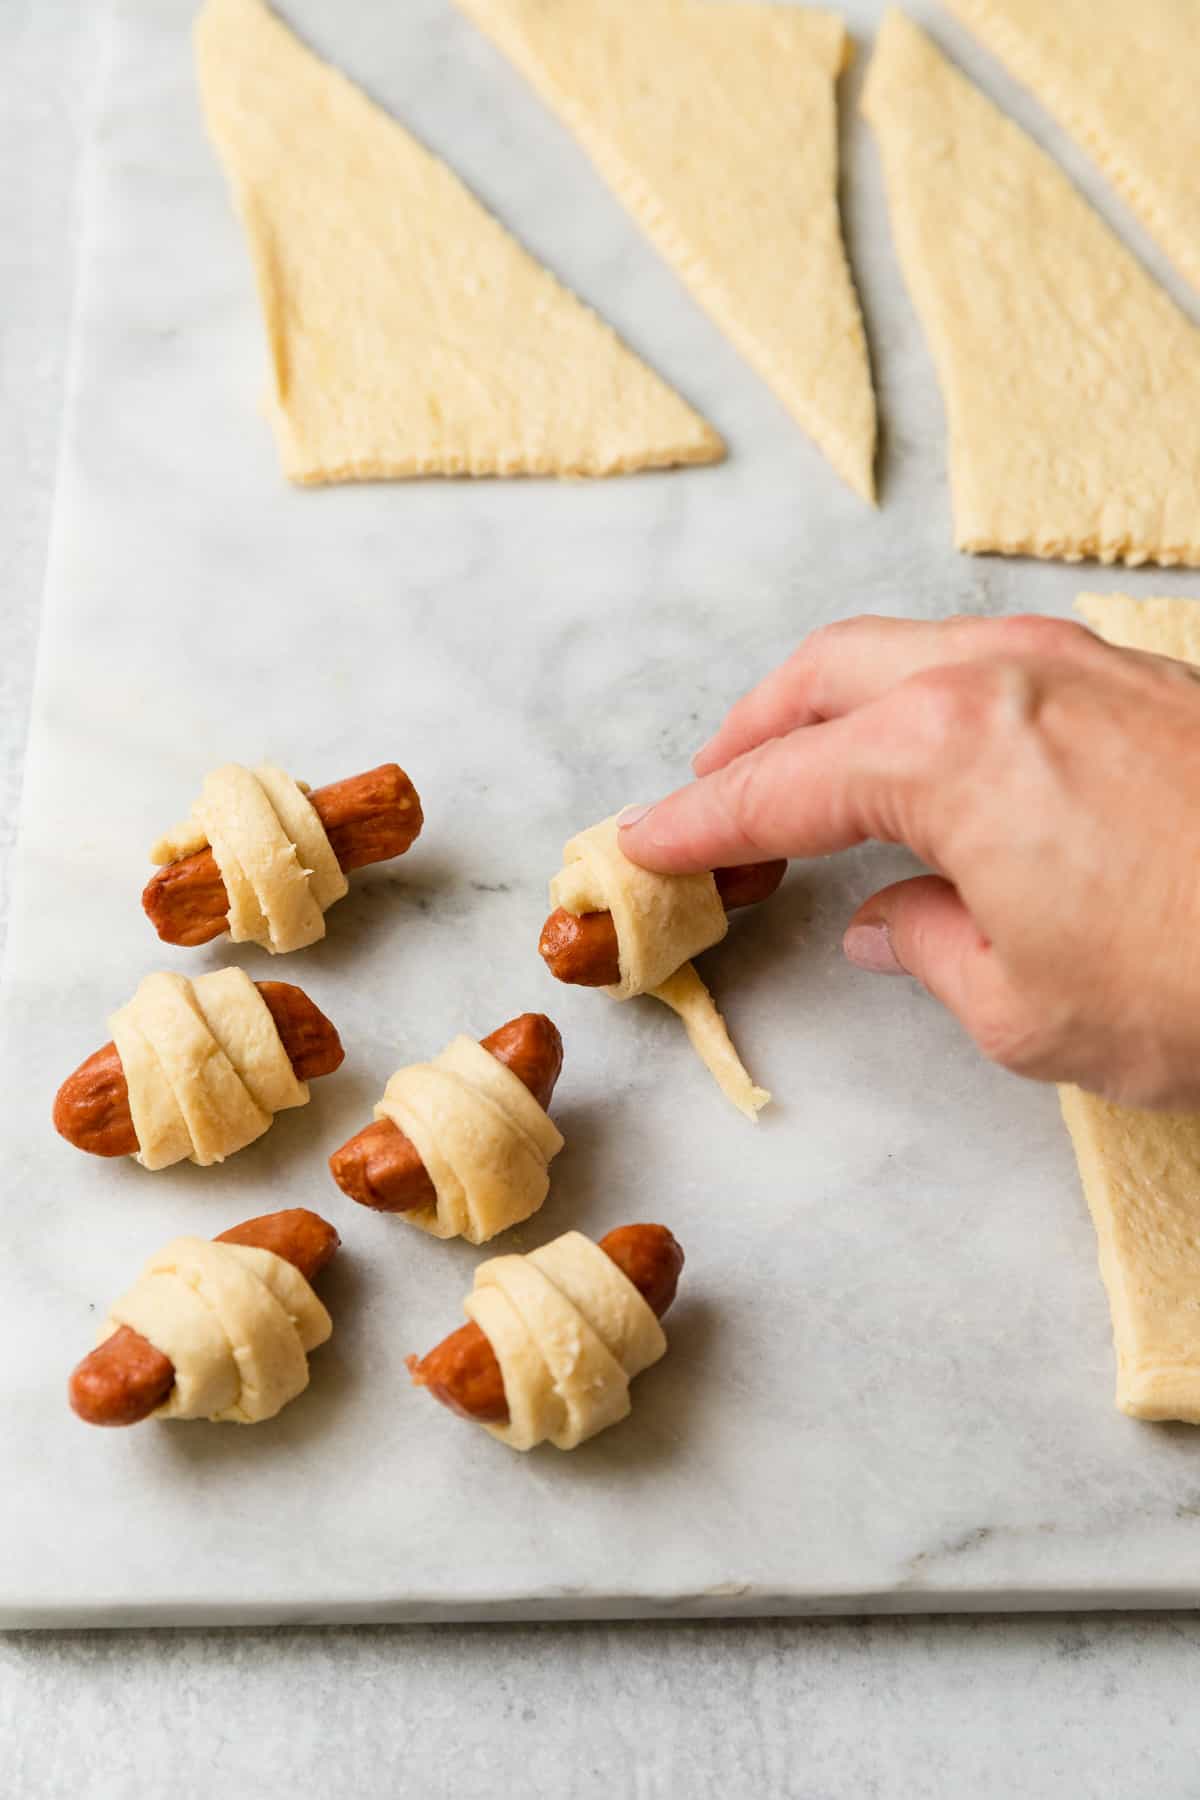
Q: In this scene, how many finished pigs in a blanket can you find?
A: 5